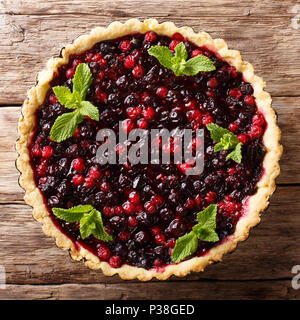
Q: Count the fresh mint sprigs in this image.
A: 5